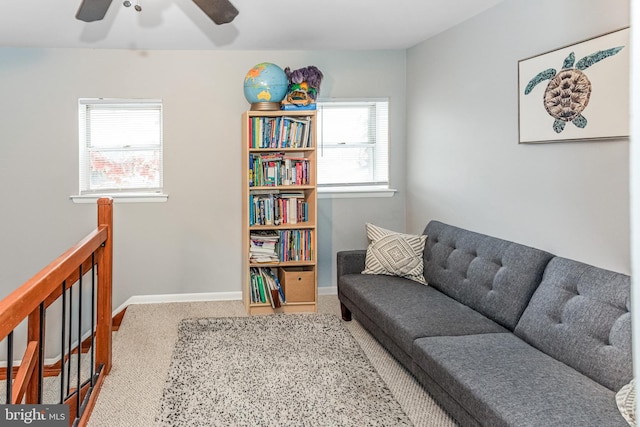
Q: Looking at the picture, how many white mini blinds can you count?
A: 2